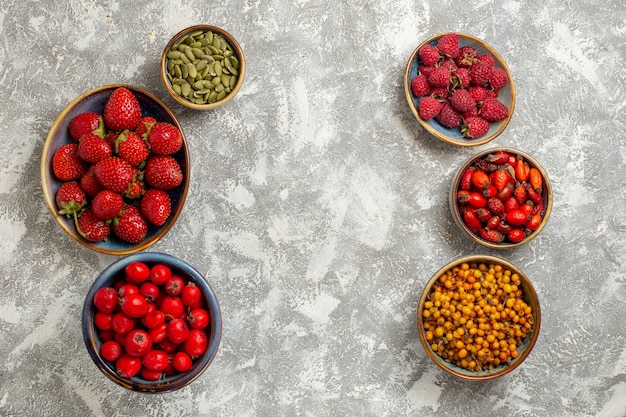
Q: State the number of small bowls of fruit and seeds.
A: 6